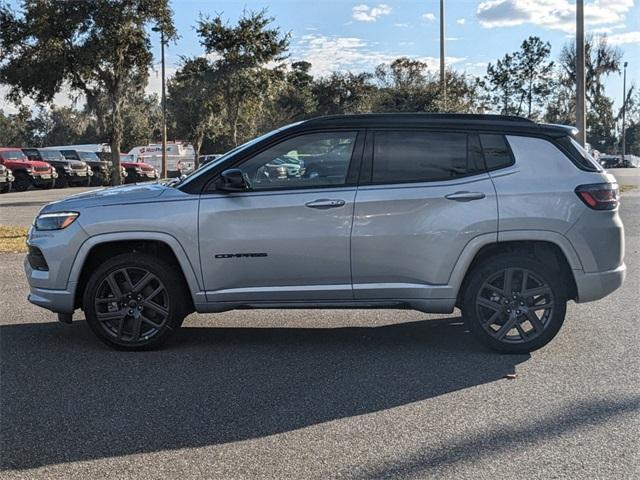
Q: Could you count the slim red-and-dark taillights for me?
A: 1